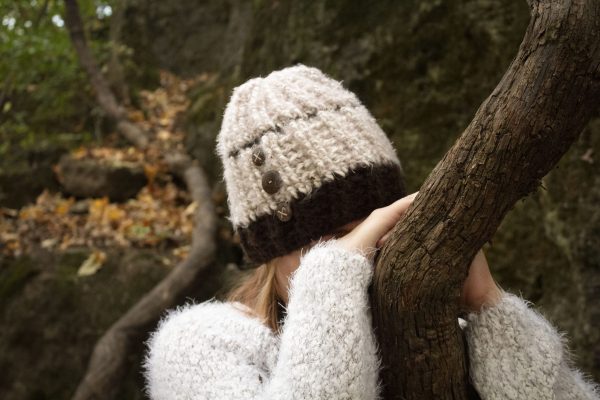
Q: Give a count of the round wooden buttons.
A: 3